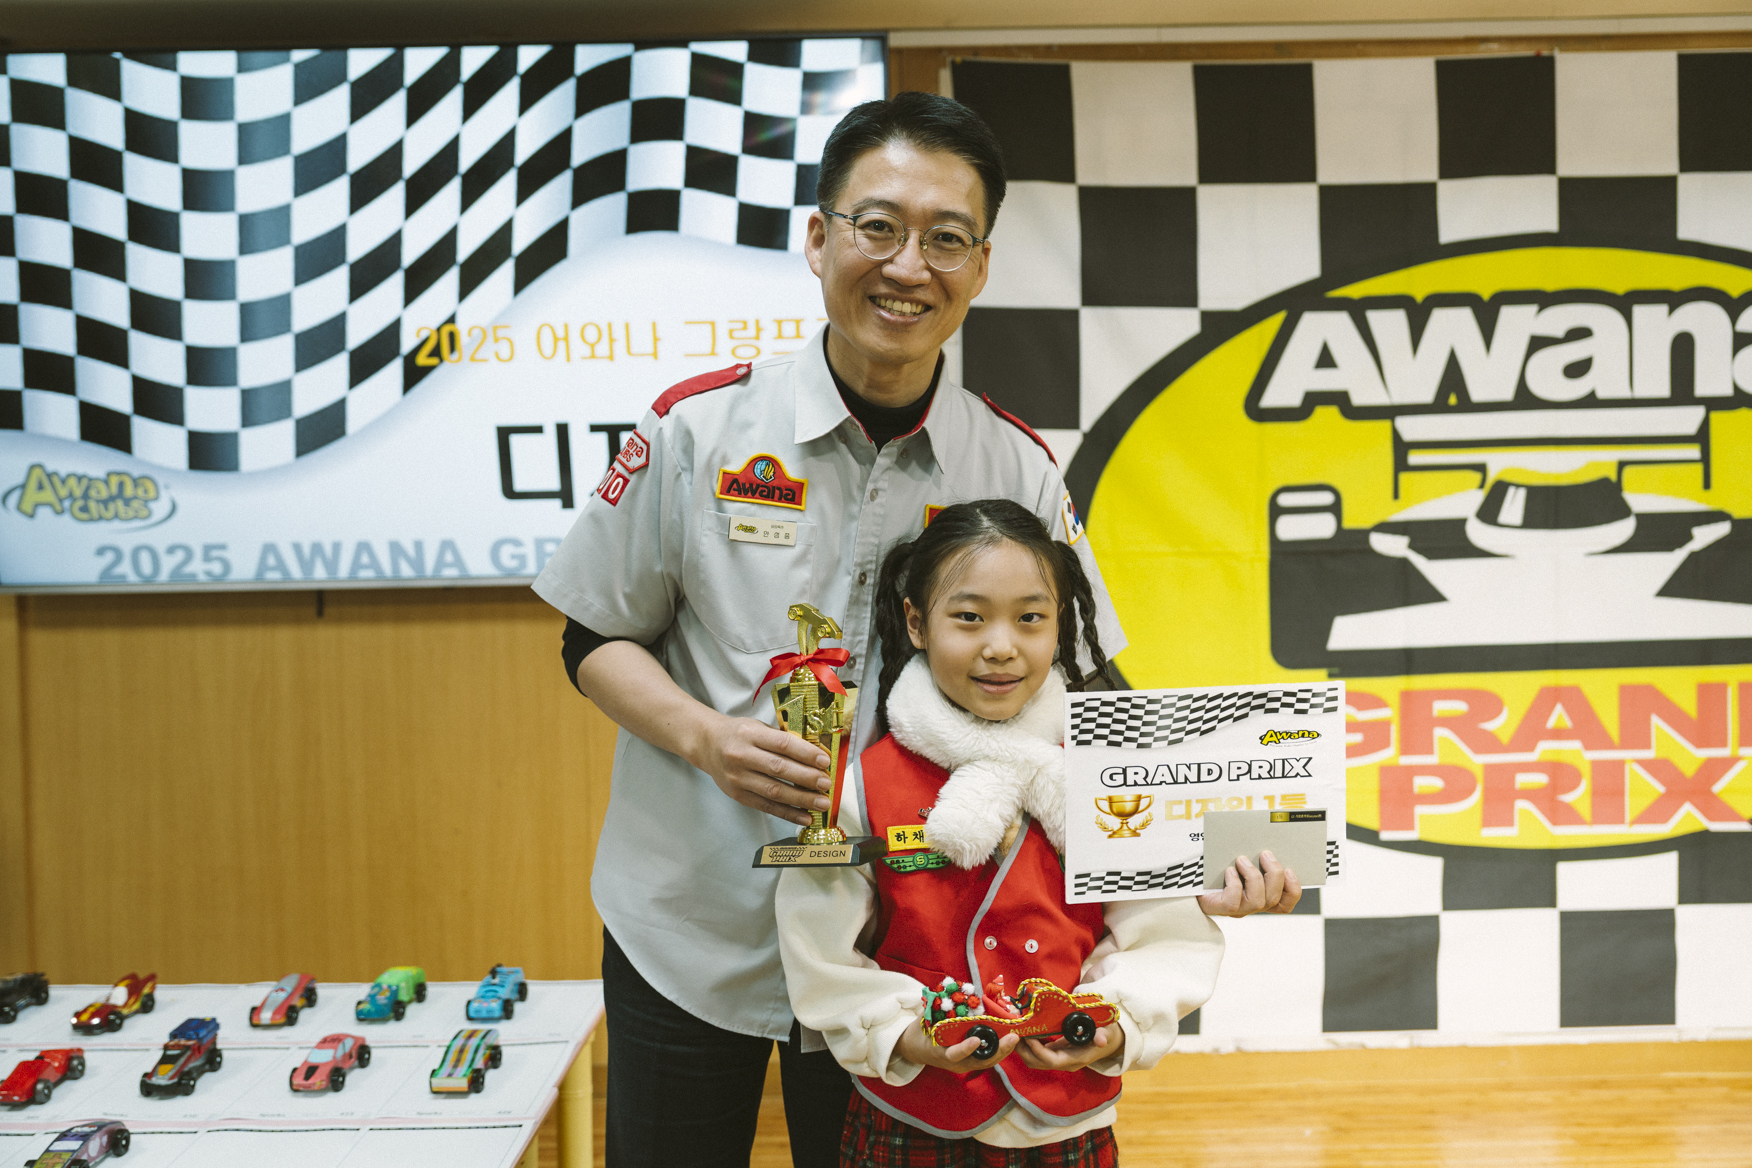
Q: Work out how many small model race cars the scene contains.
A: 11